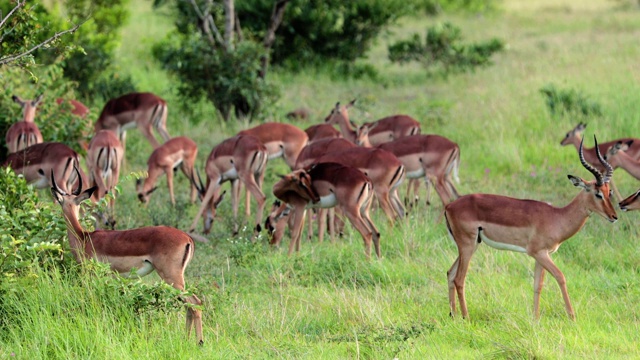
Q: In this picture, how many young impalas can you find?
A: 1